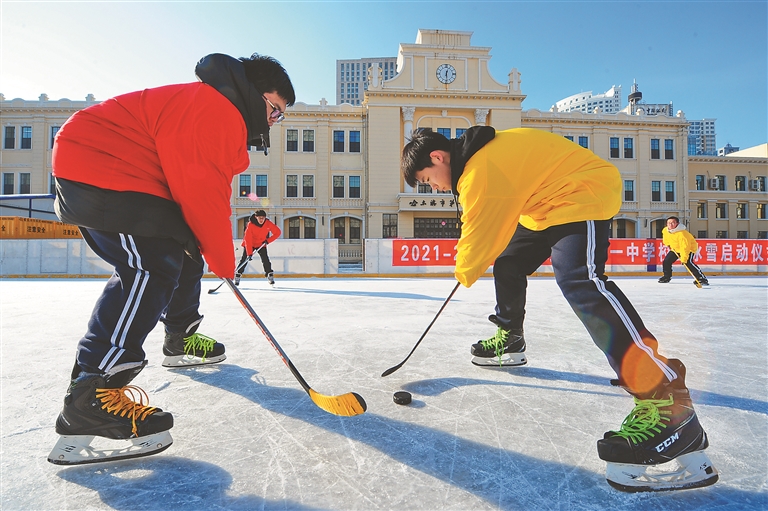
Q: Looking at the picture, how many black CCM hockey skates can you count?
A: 2